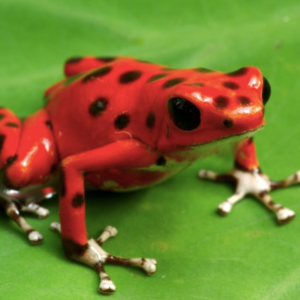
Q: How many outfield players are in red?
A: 0